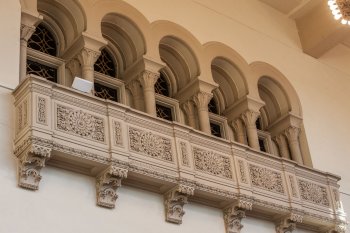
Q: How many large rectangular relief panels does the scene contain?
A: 5